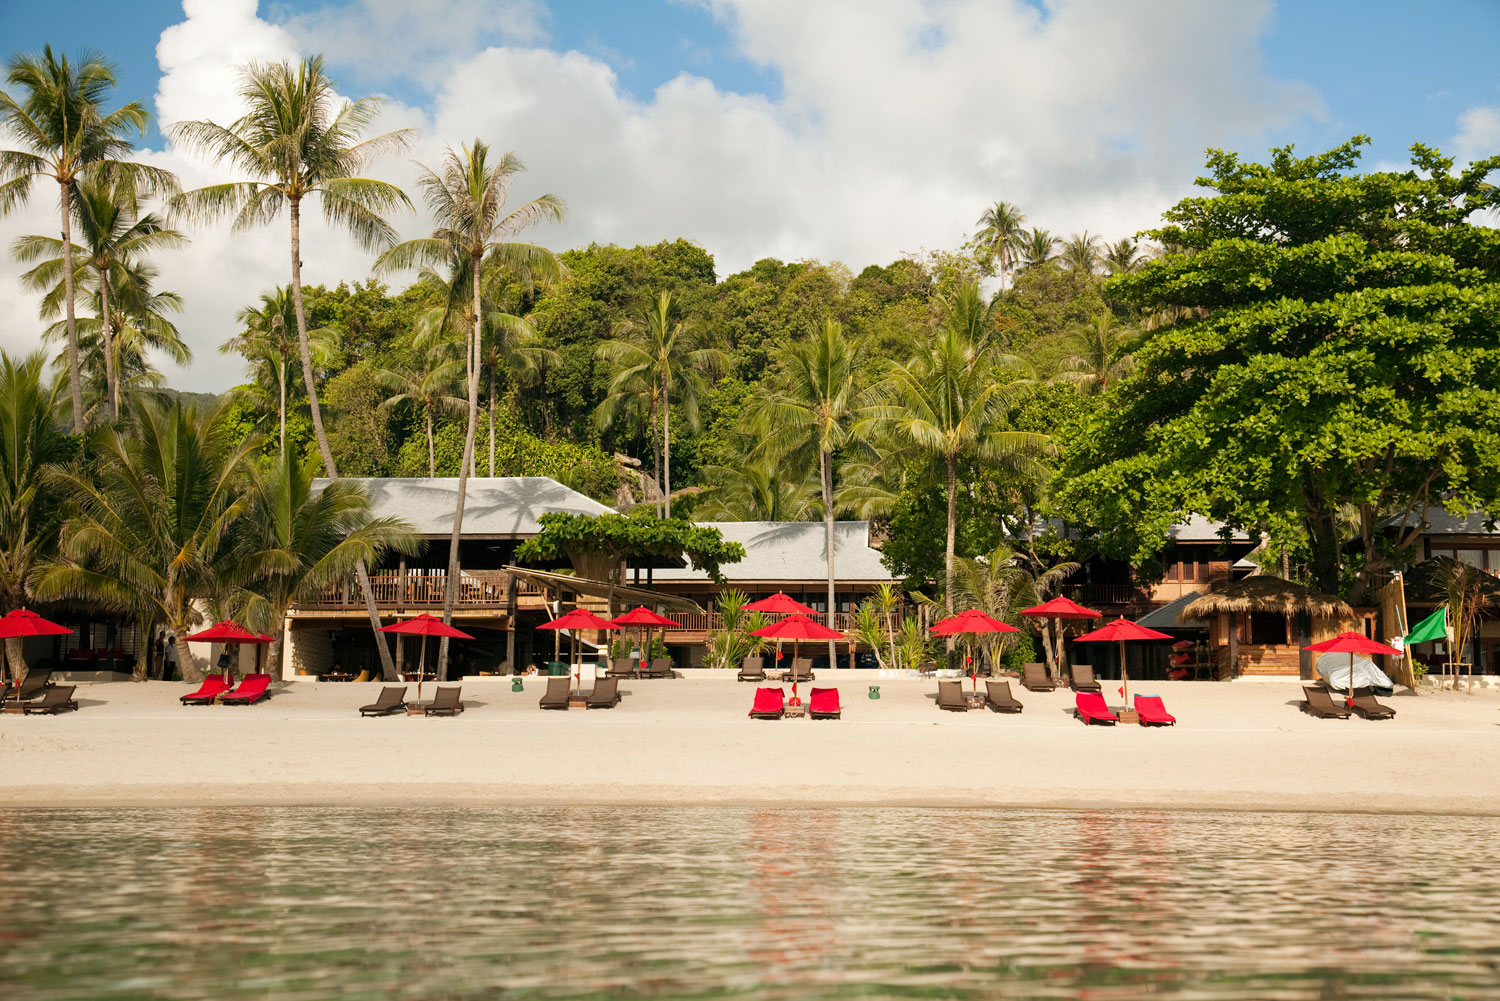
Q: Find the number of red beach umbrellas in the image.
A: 11